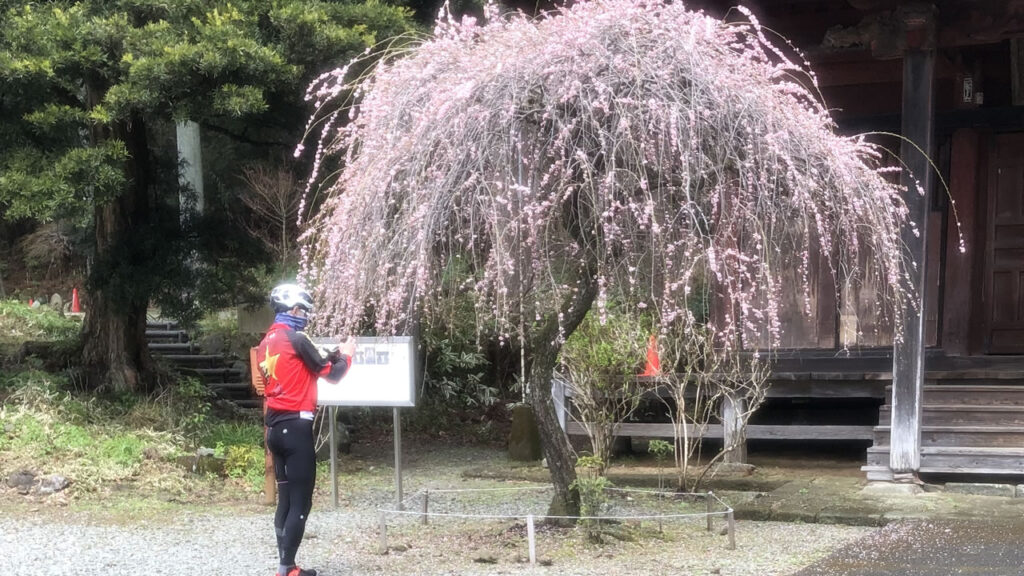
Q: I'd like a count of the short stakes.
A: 5